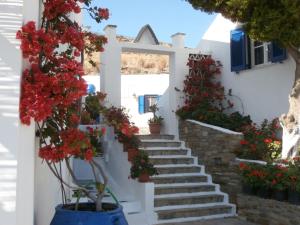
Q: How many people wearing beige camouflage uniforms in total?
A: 0